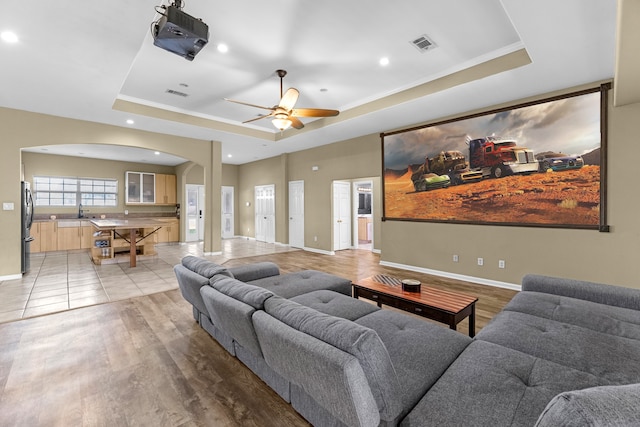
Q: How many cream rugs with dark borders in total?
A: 0